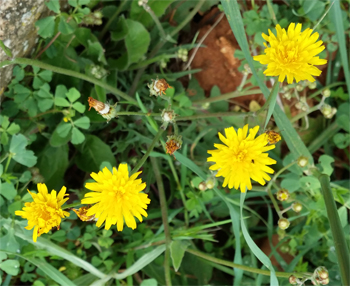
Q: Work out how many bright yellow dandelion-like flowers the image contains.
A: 4